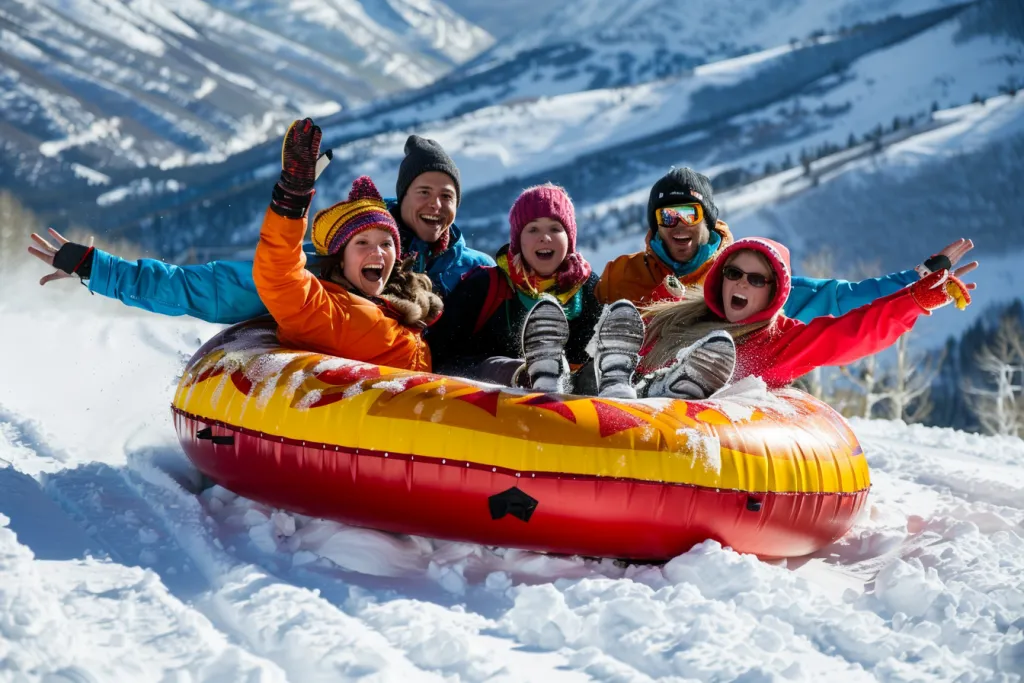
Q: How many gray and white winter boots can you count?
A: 3